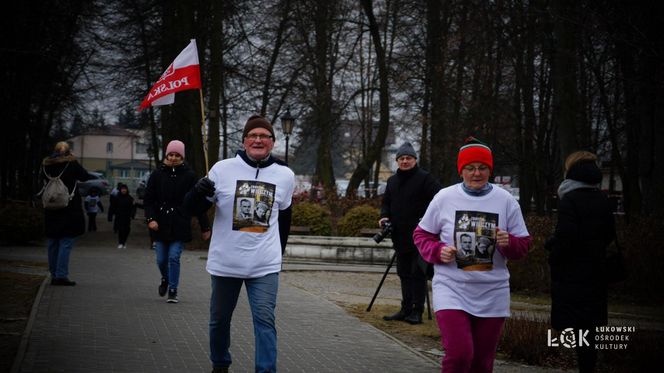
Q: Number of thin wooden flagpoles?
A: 1